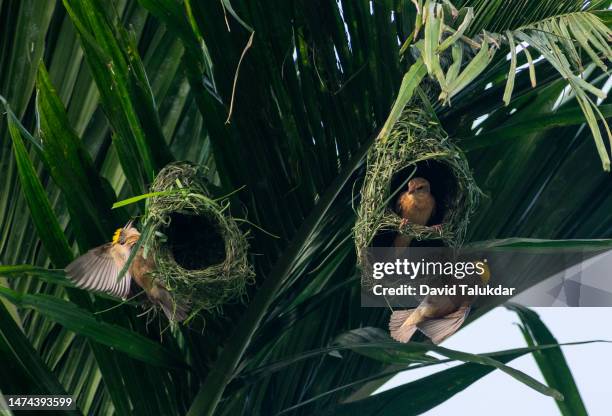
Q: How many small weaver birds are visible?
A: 3